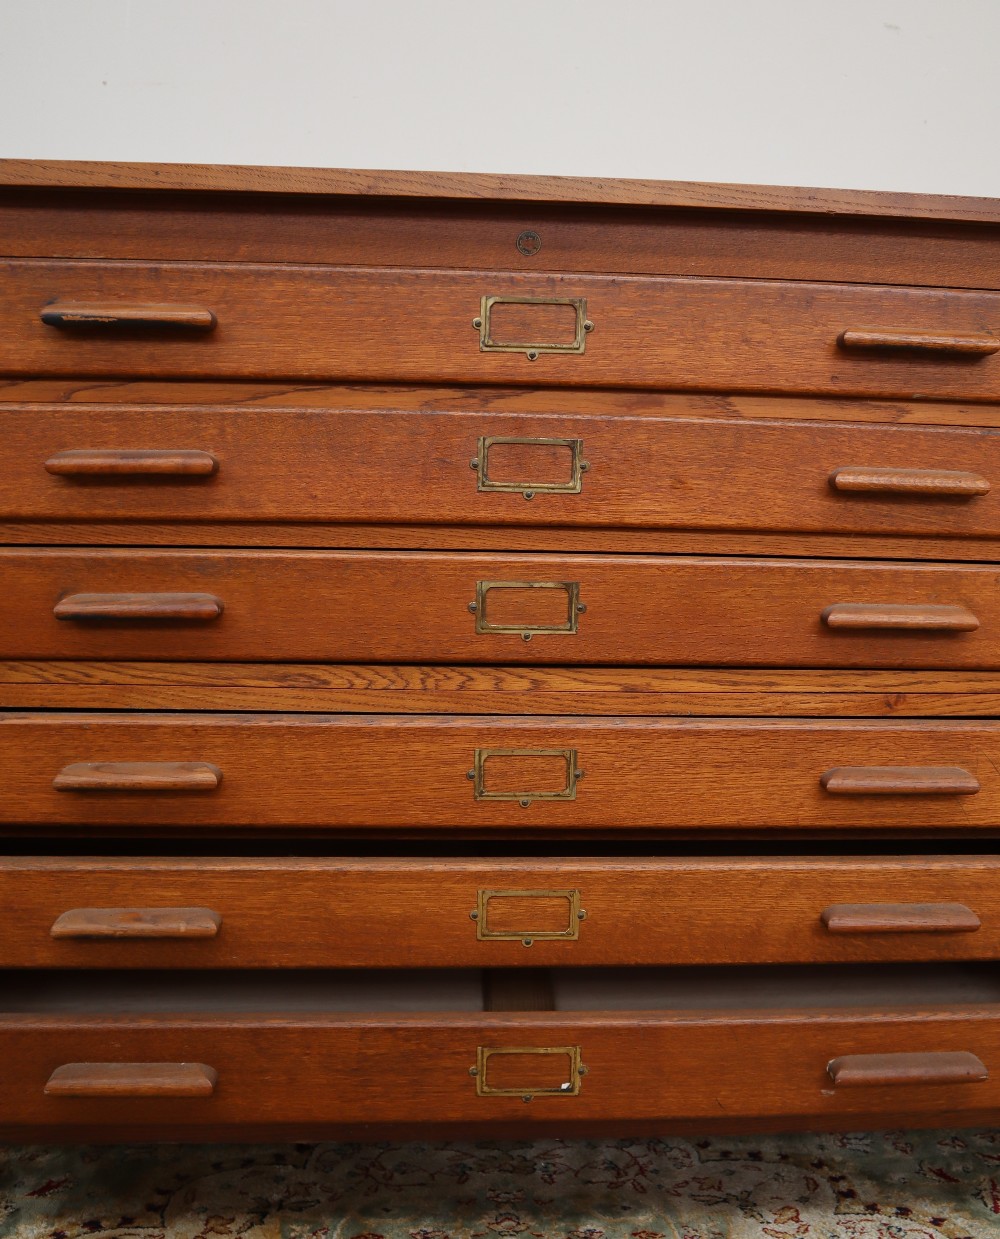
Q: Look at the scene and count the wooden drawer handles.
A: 12